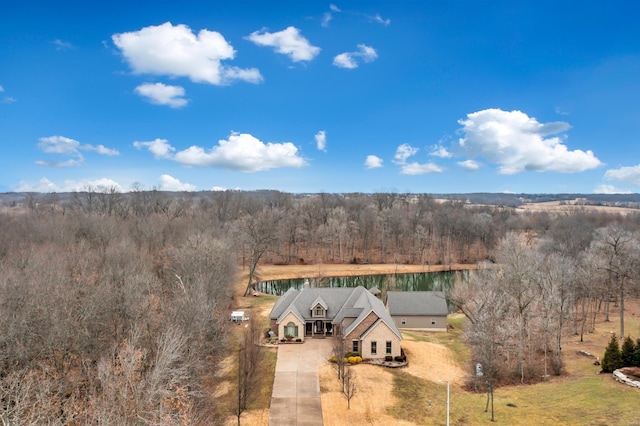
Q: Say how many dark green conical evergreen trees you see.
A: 3